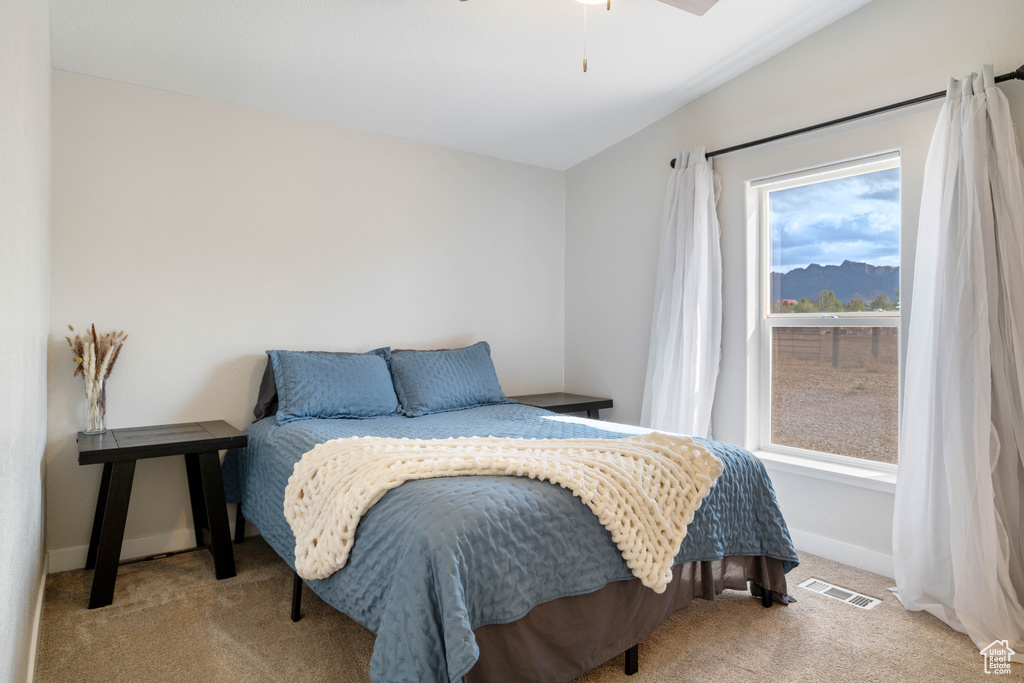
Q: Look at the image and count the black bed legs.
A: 4